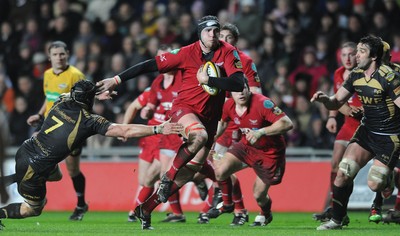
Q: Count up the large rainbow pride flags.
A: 0